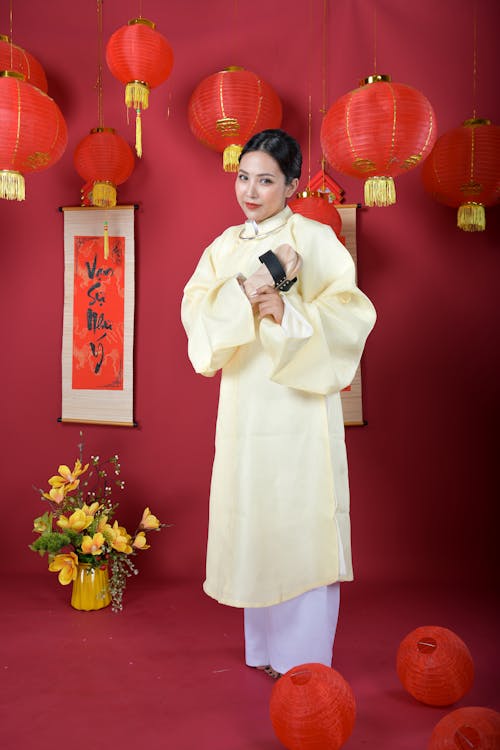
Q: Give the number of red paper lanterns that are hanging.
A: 8